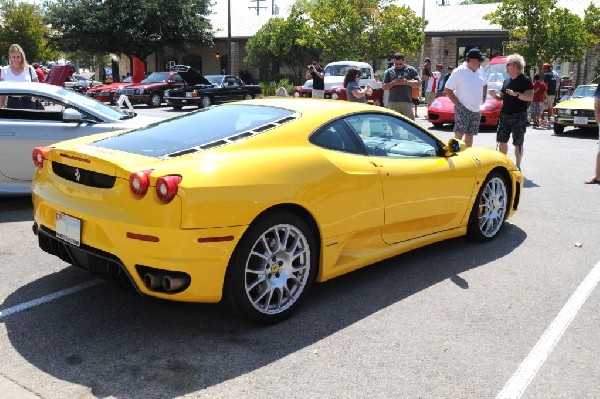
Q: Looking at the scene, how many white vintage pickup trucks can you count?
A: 1